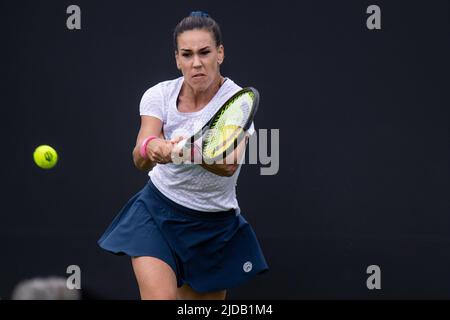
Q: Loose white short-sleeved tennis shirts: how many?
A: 1